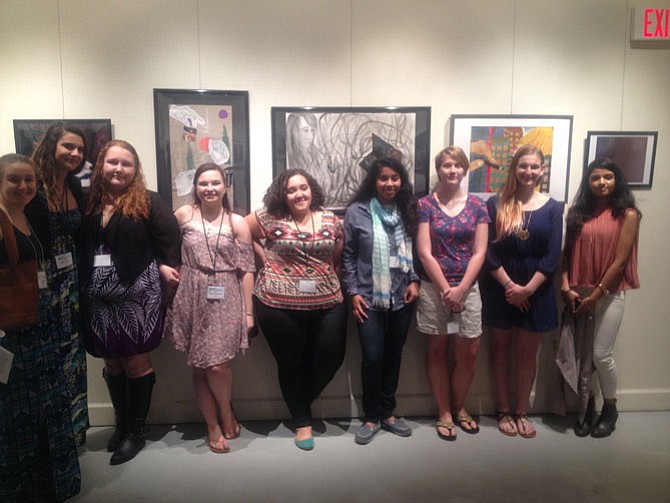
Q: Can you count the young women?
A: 9